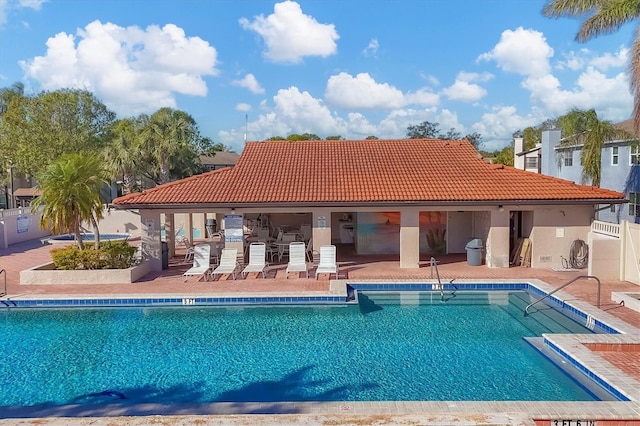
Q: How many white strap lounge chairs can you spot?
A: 5